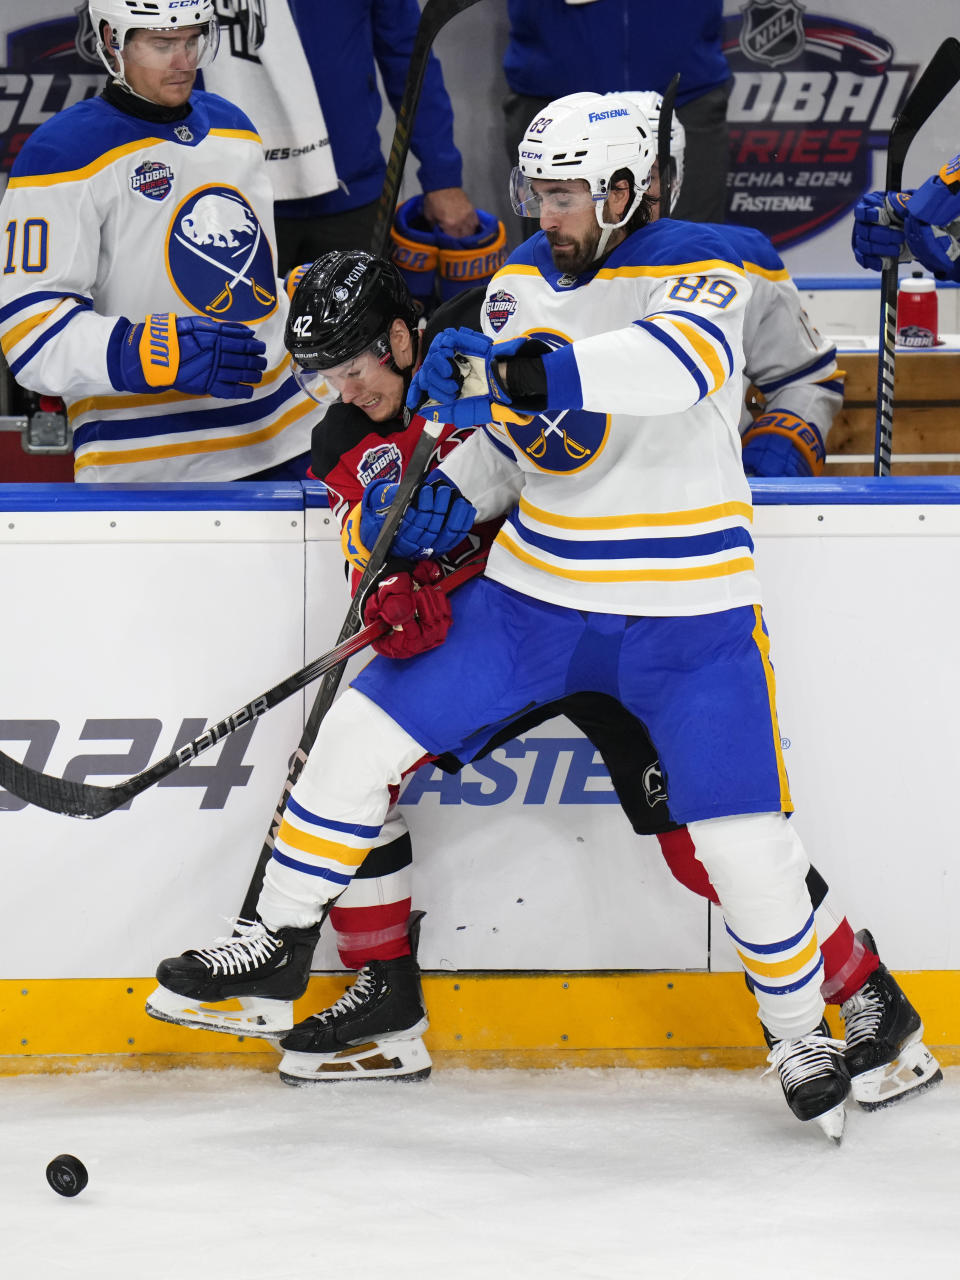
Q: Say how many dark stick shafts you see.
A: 5